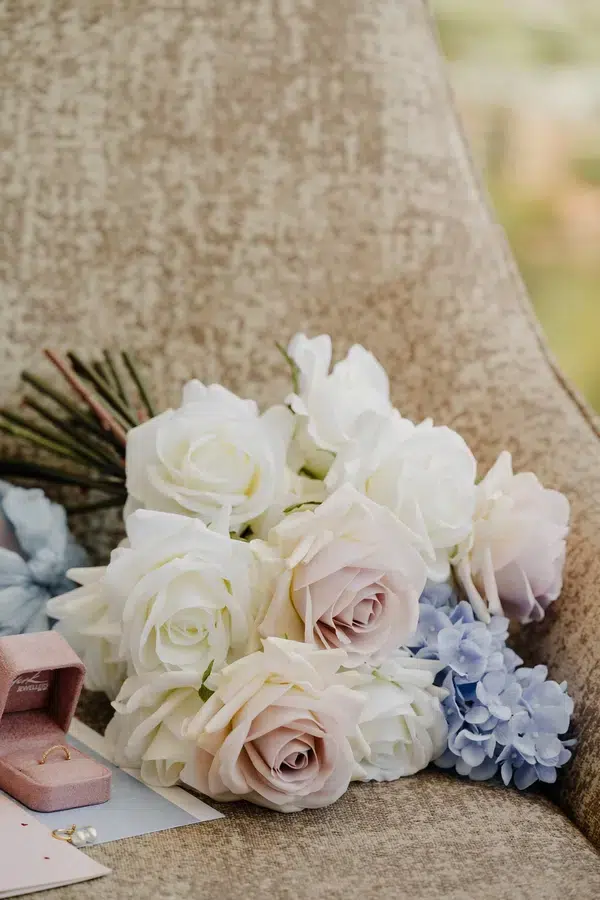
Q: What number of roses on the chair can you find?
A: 10